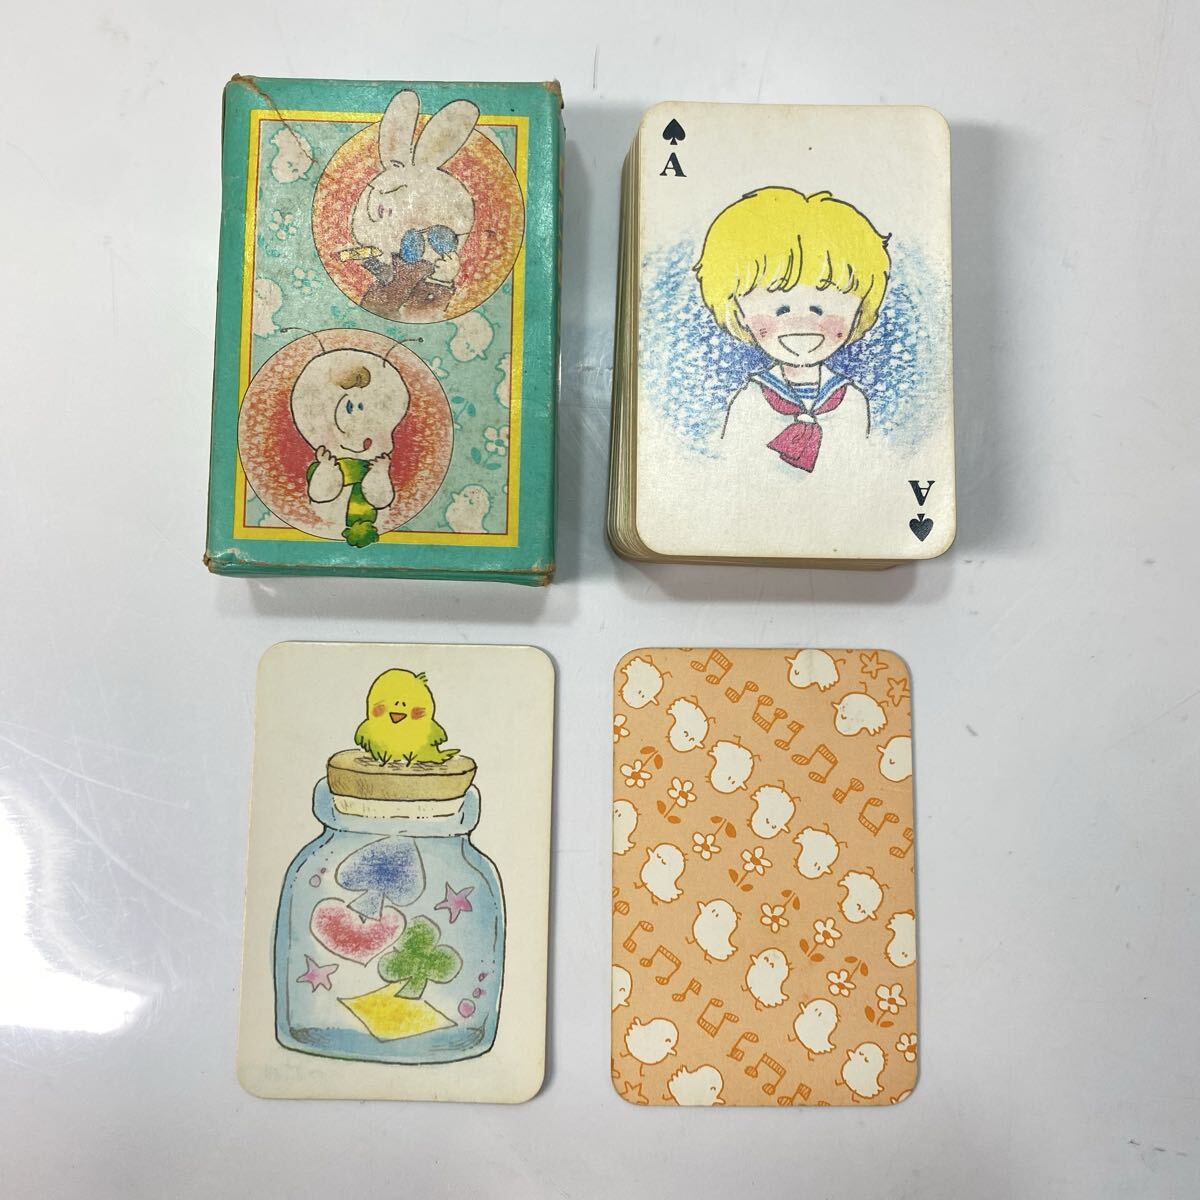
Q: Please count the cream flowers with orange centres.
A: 10